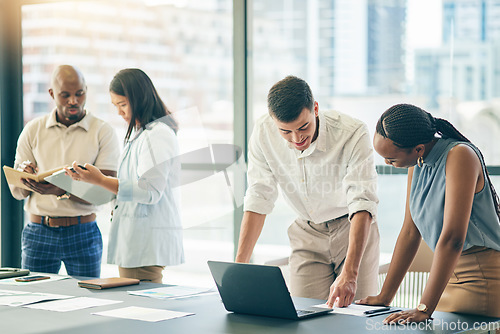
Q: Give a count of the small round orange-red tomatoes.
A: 0